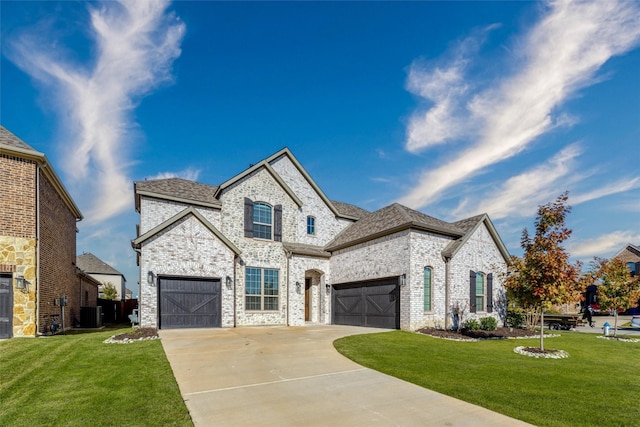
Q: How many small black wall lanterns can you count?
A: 6